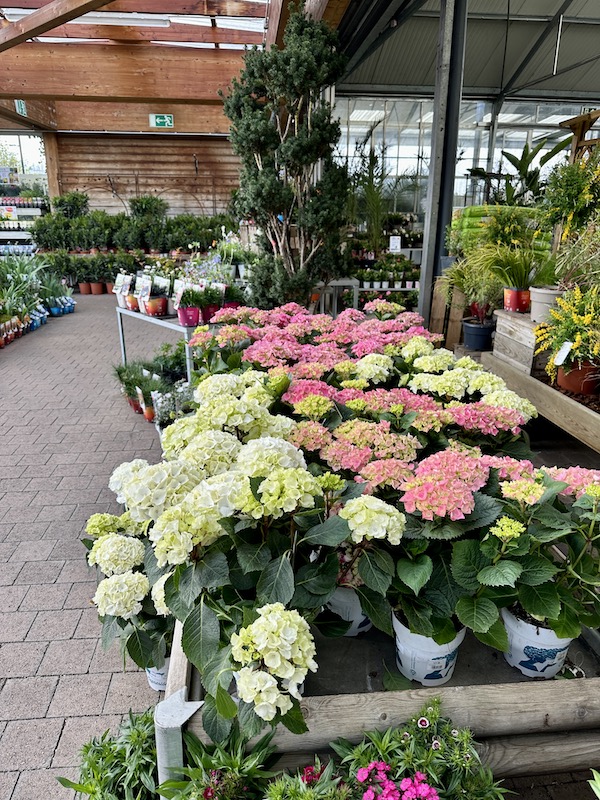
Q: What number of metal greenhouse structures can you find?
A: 1